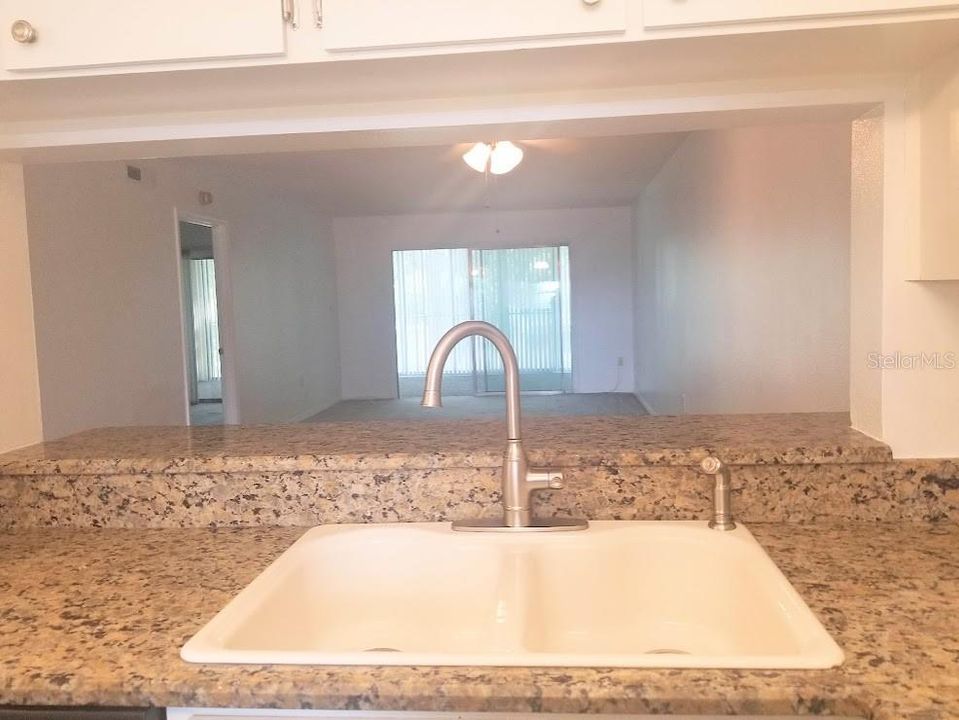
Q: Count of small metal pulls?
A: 2